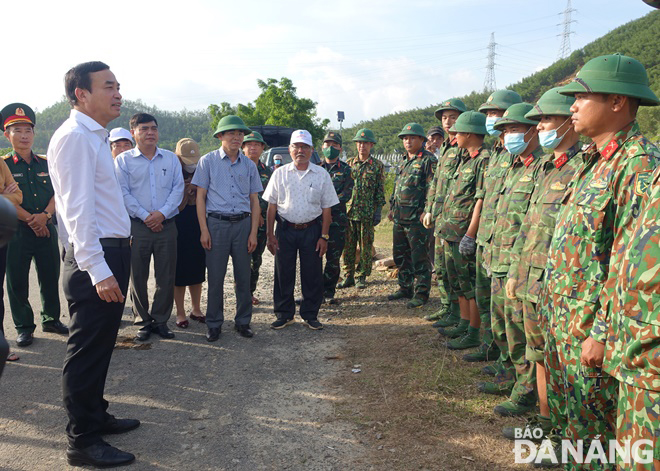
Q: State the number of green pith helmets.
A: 10